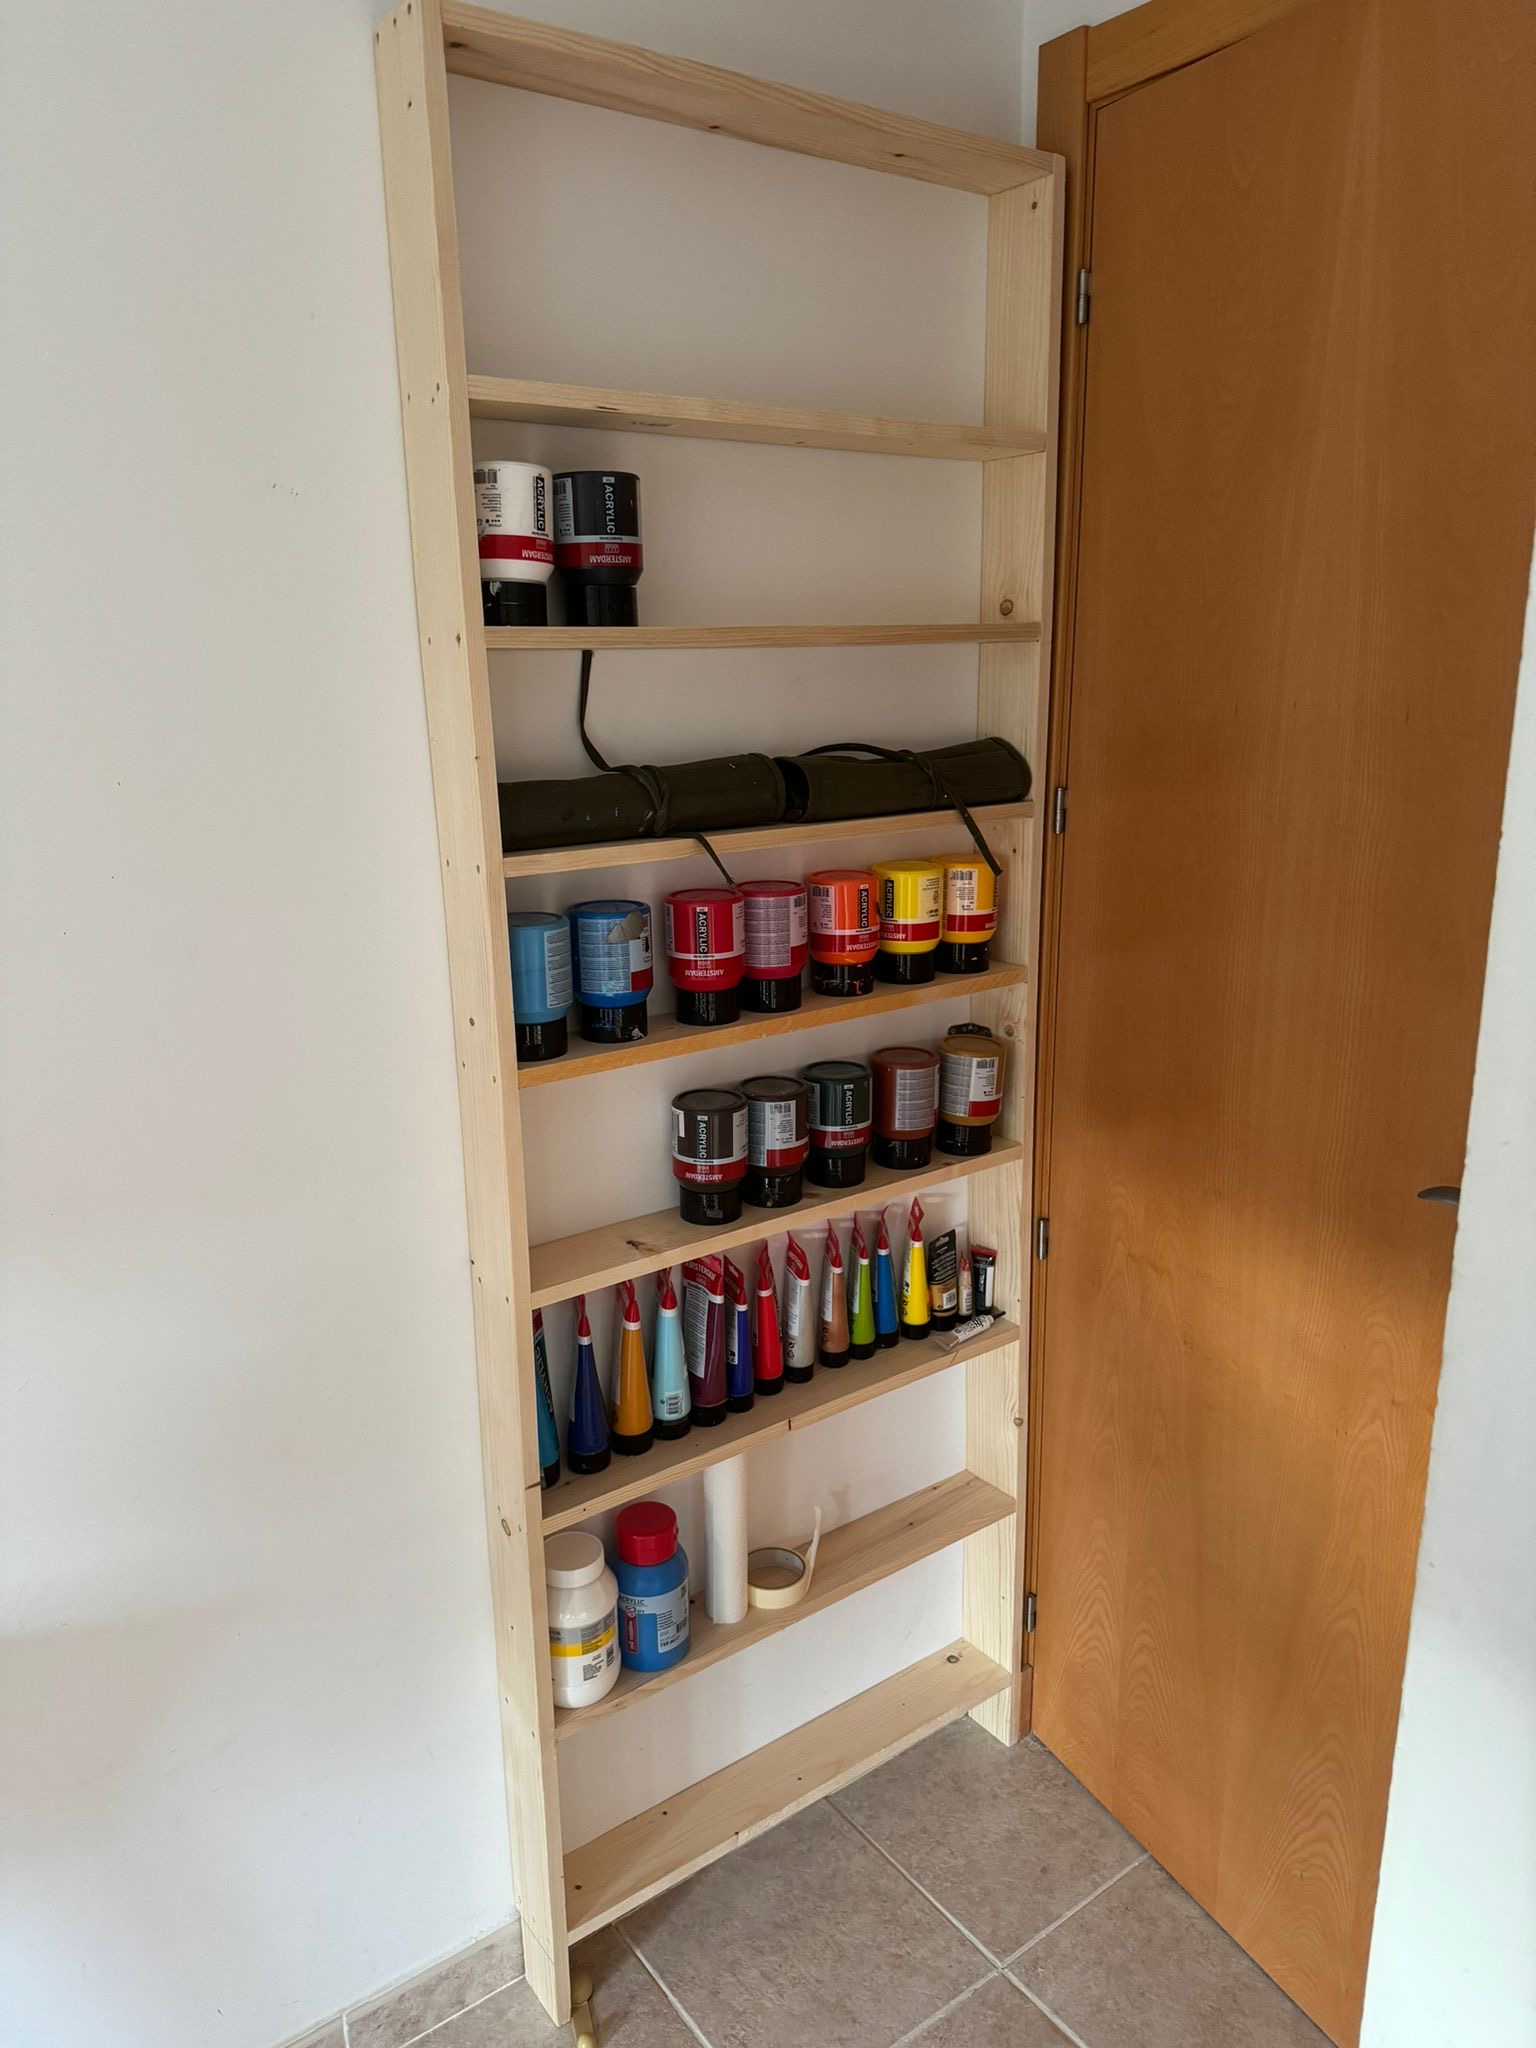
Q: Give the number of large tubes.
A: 12